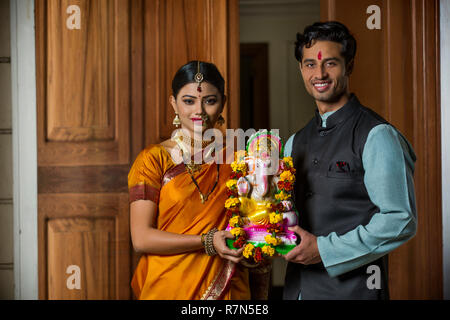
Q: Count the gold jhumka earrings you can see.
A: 2